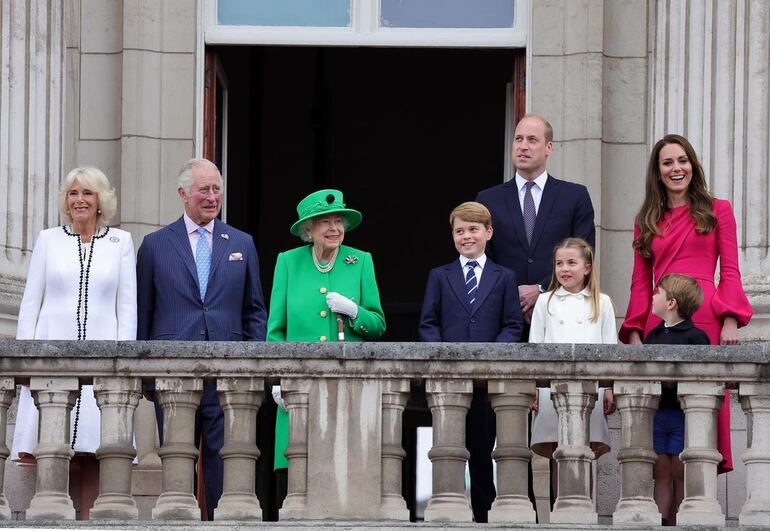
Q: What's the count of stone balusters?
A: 13